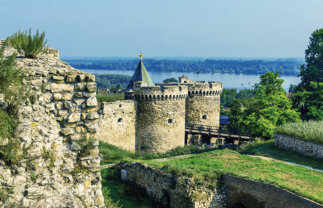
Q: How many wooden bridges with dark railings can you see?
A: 1